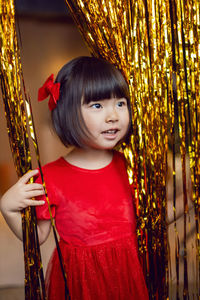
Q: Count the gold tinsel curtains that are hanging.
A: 2